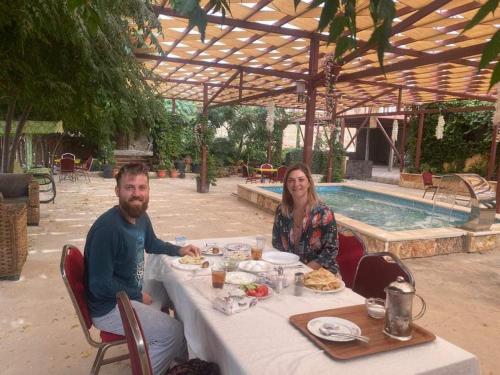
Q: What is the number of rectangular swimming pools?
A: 1